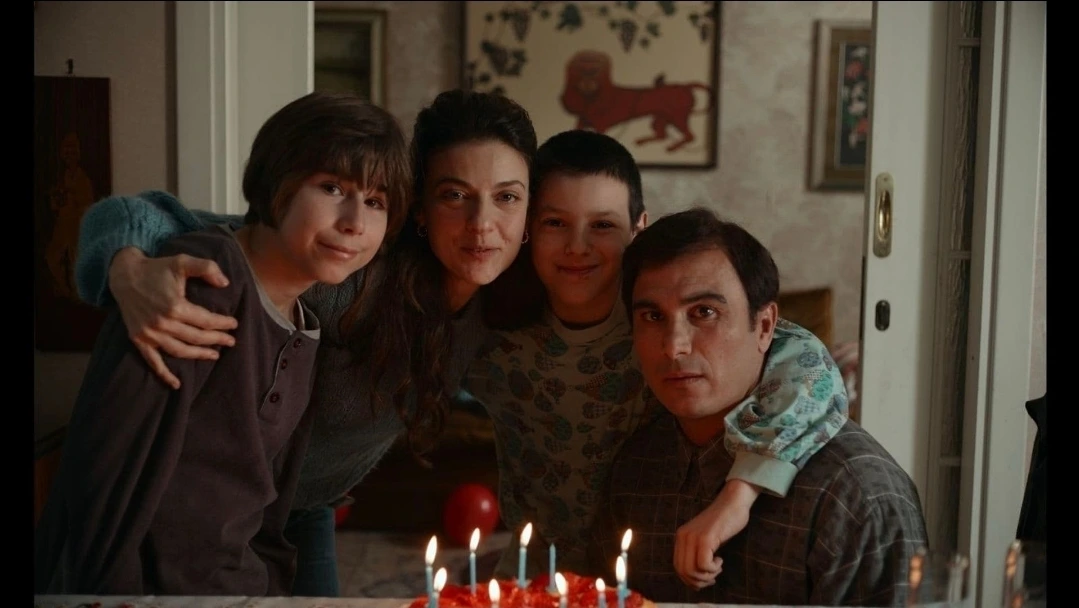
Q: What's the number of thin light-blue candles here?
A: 10